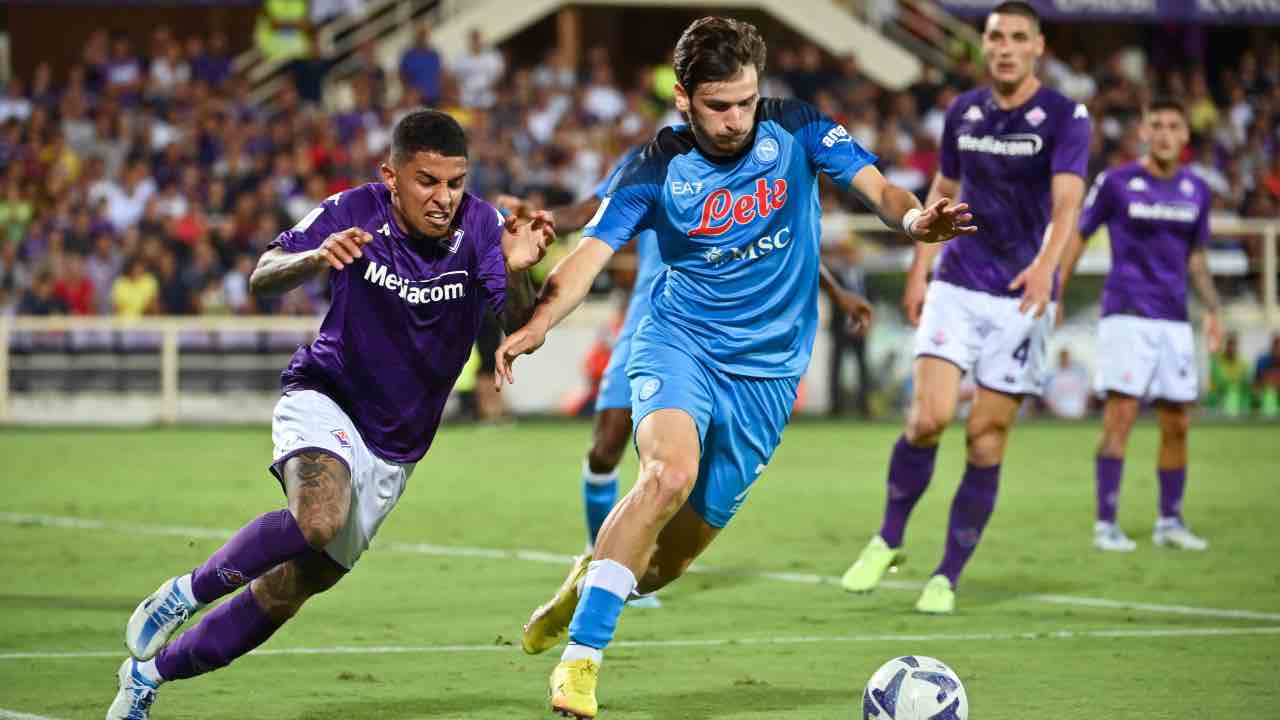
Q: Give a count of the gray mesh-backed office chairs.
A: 0